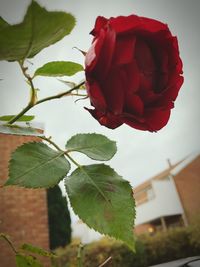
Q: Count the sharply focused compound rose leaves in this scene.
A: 1